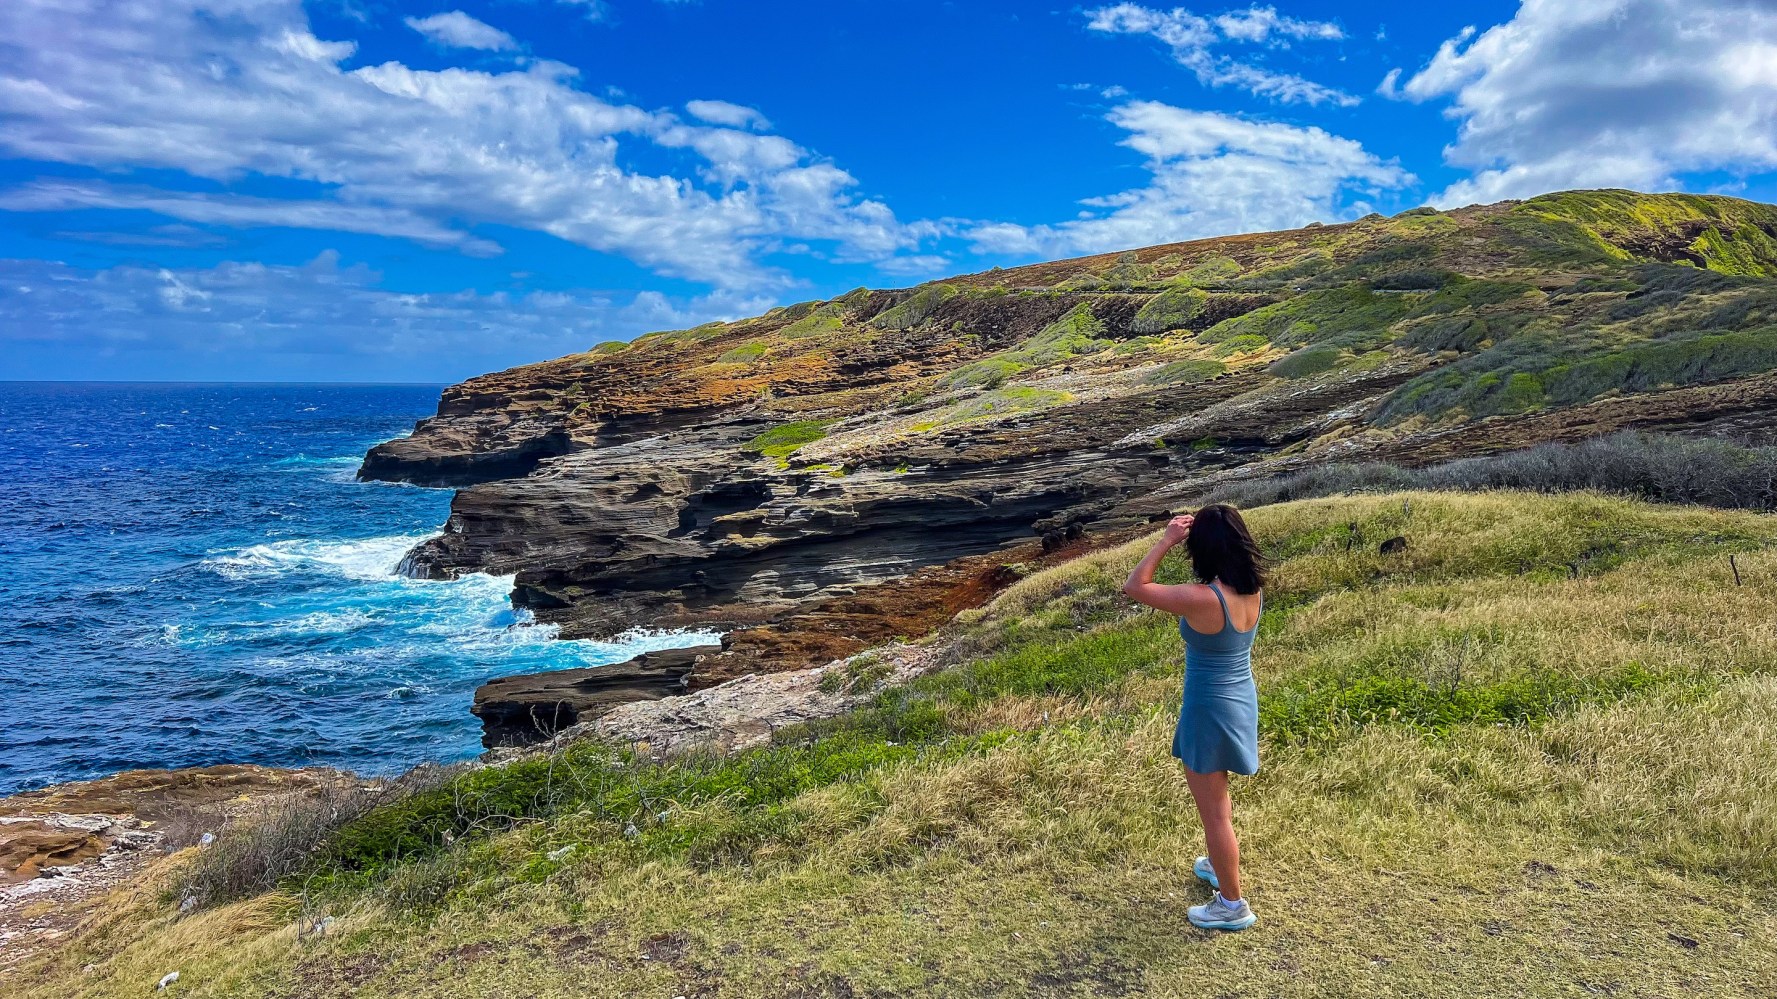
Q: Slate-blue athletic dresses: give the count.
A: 1